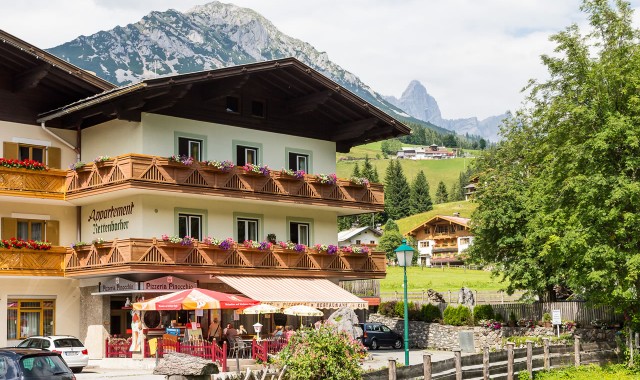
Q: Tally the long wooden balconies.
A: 2